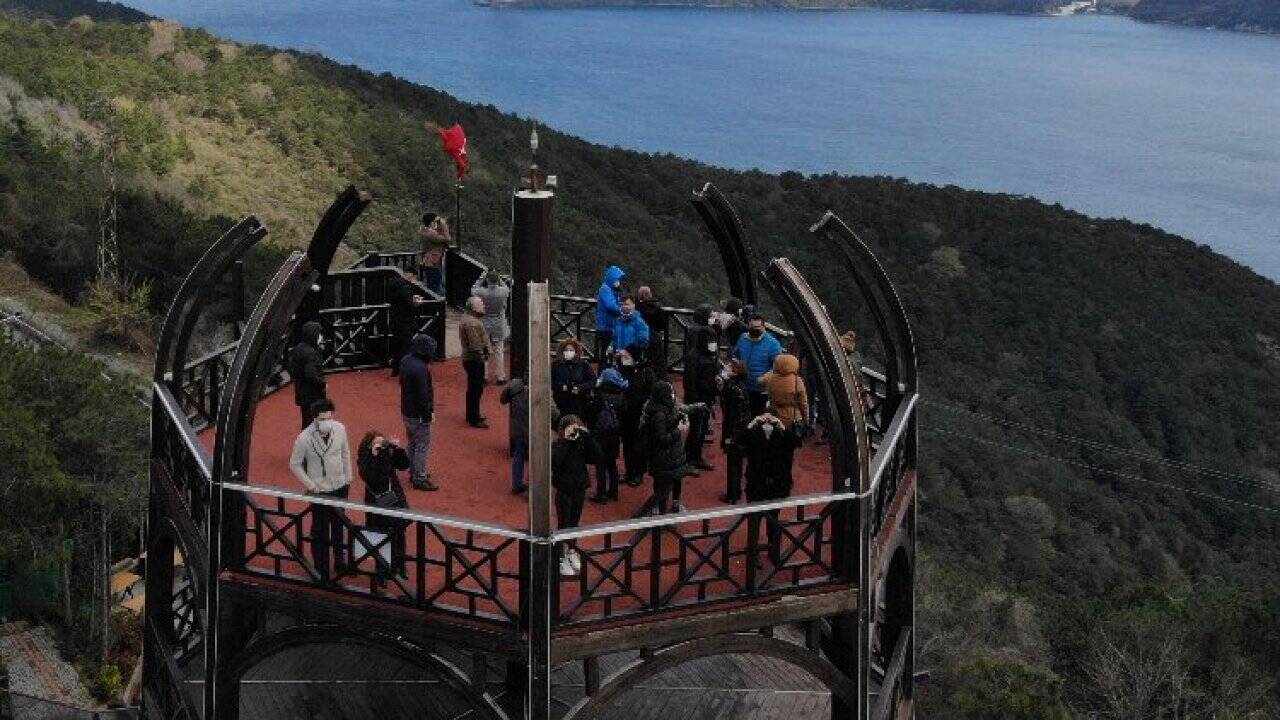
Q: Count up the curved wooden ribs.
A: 6